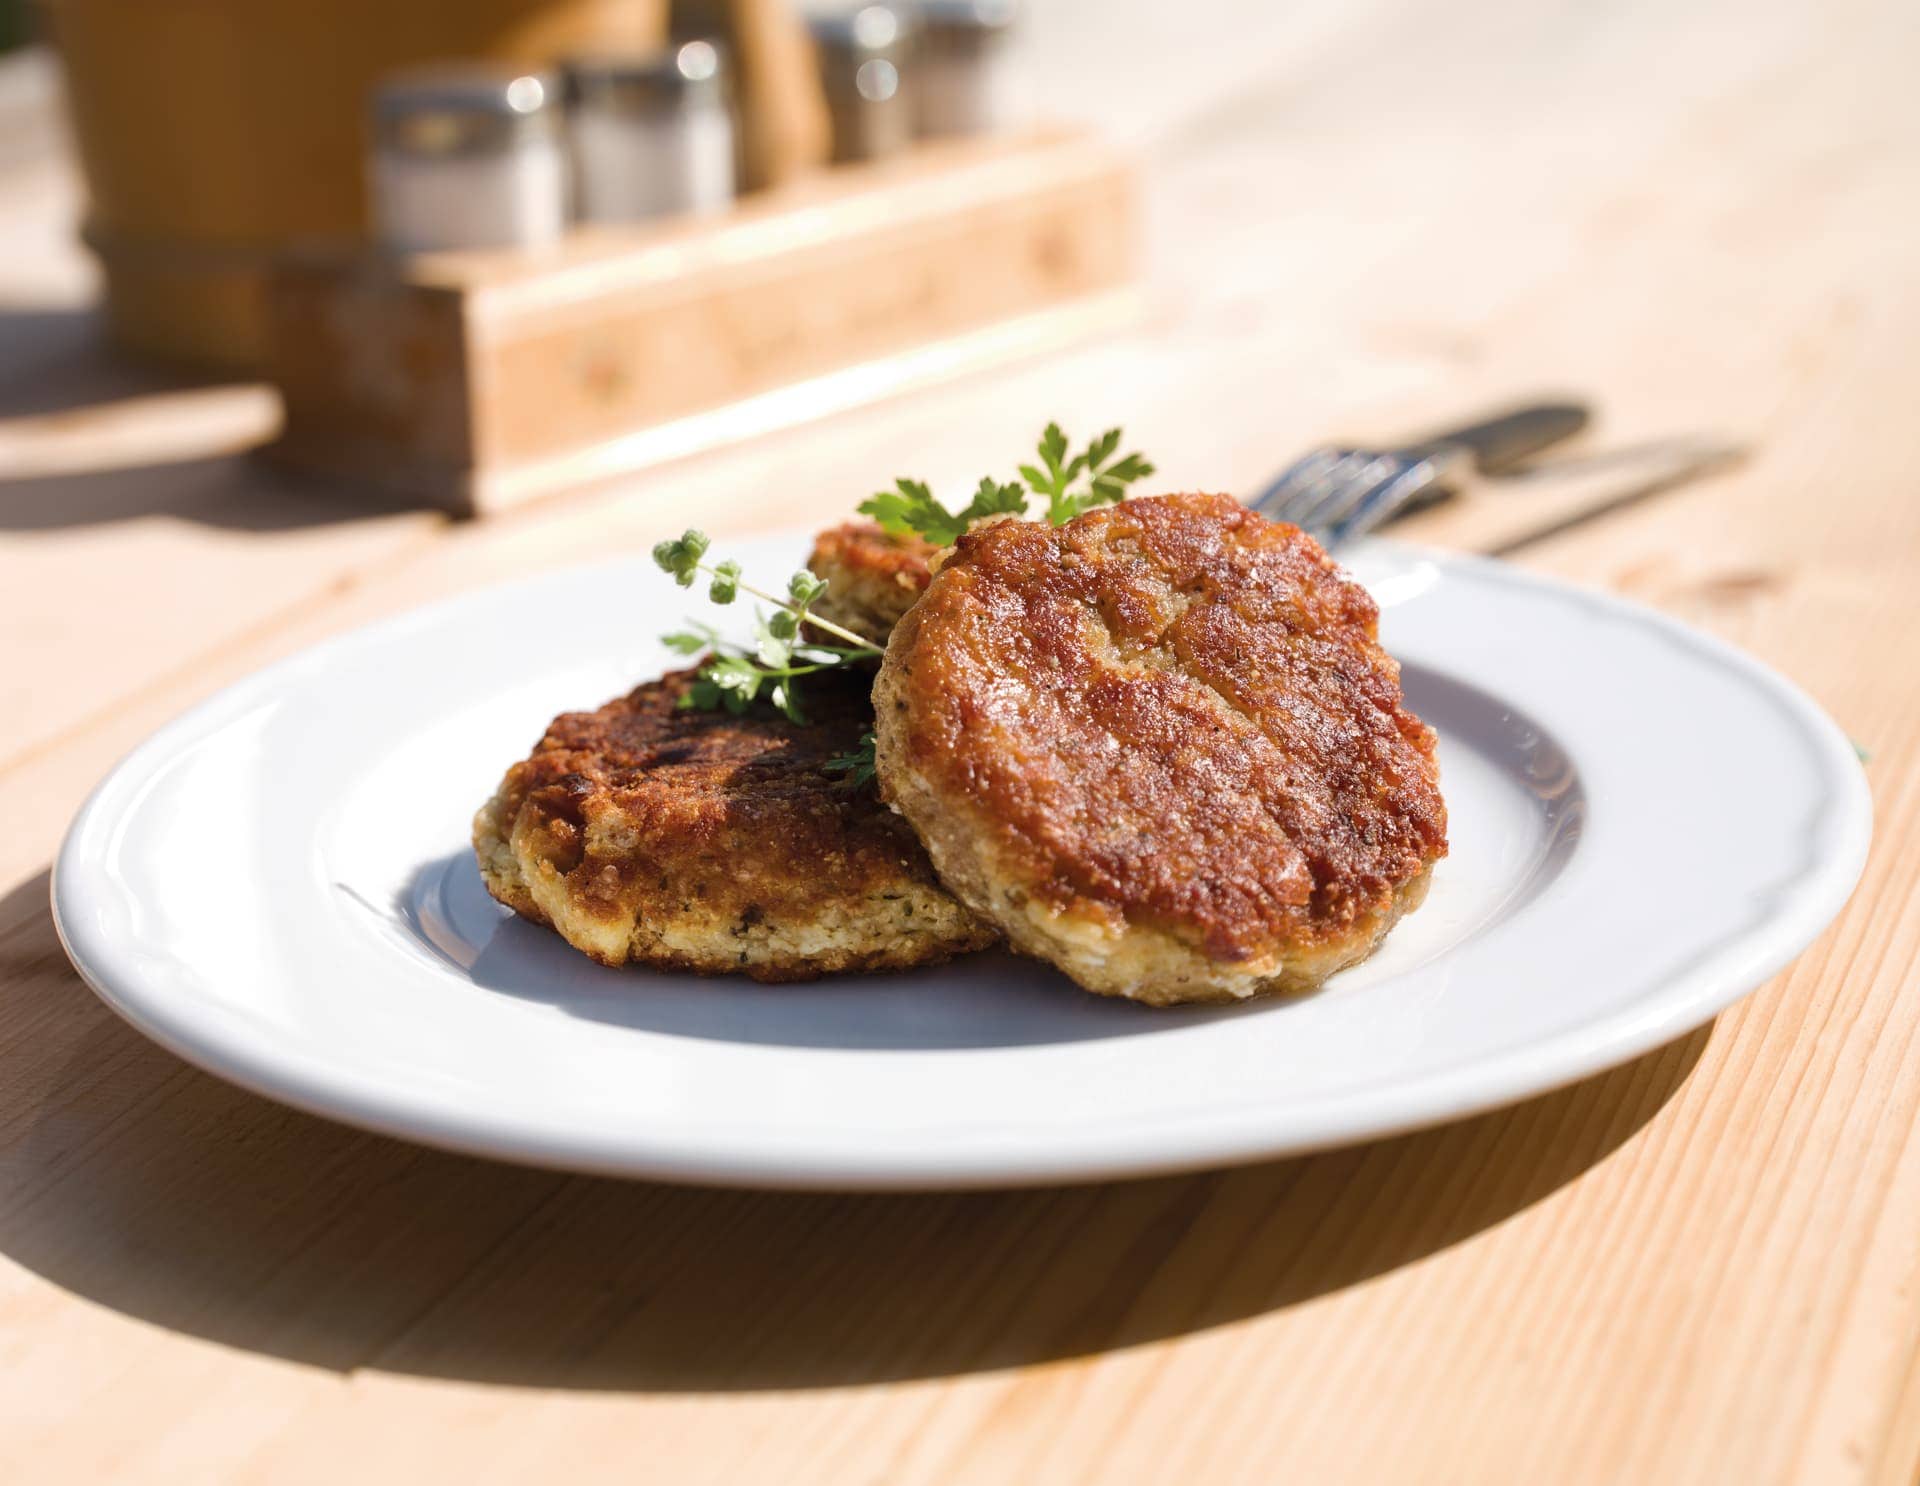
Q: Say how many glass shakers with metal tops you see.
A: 4